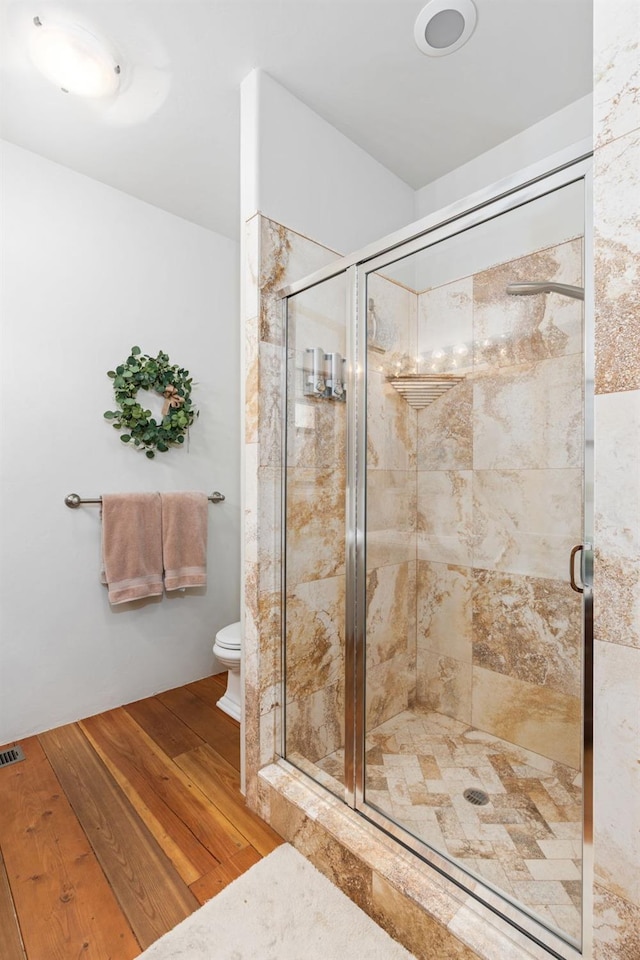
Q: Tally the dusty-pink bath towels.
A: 2